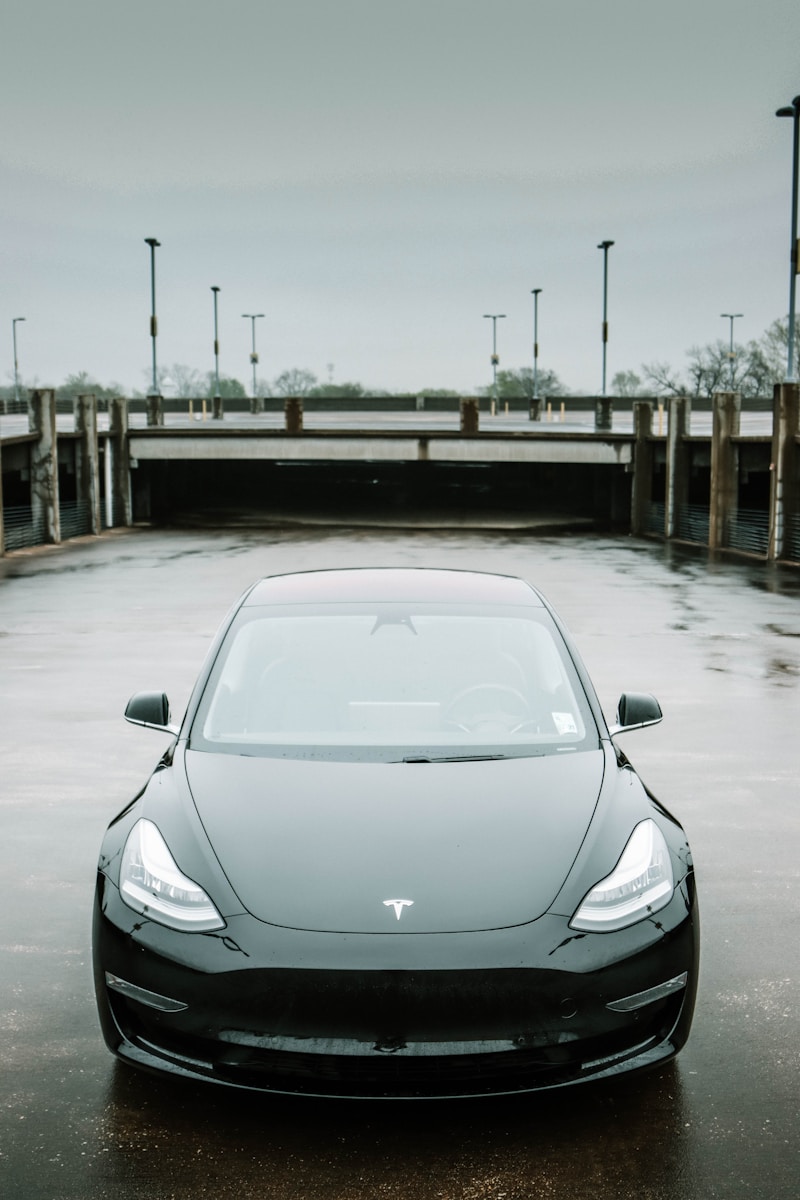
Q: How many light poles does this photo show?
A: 9